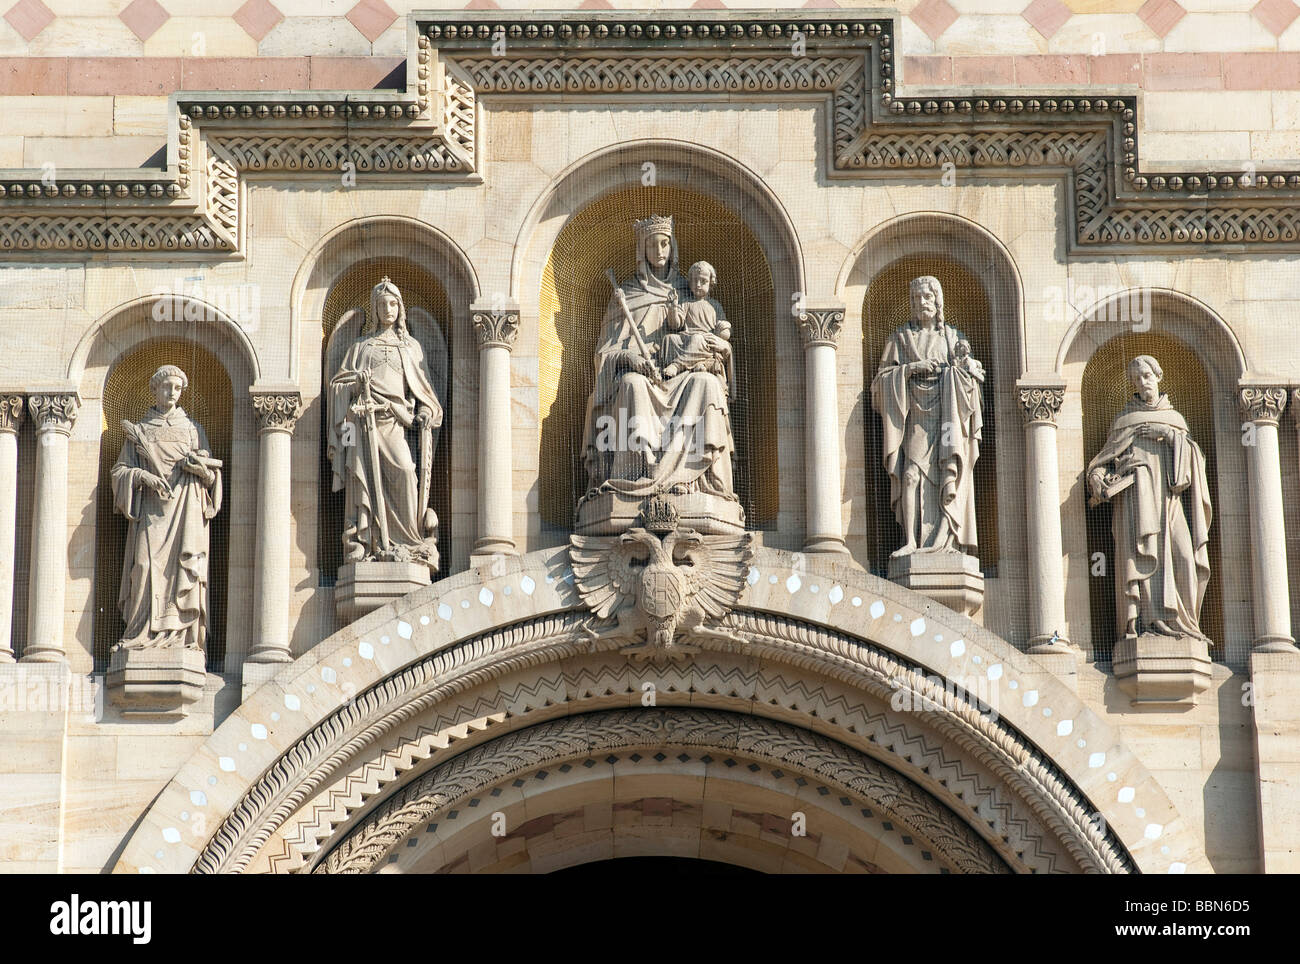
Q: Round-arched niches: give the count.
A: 5